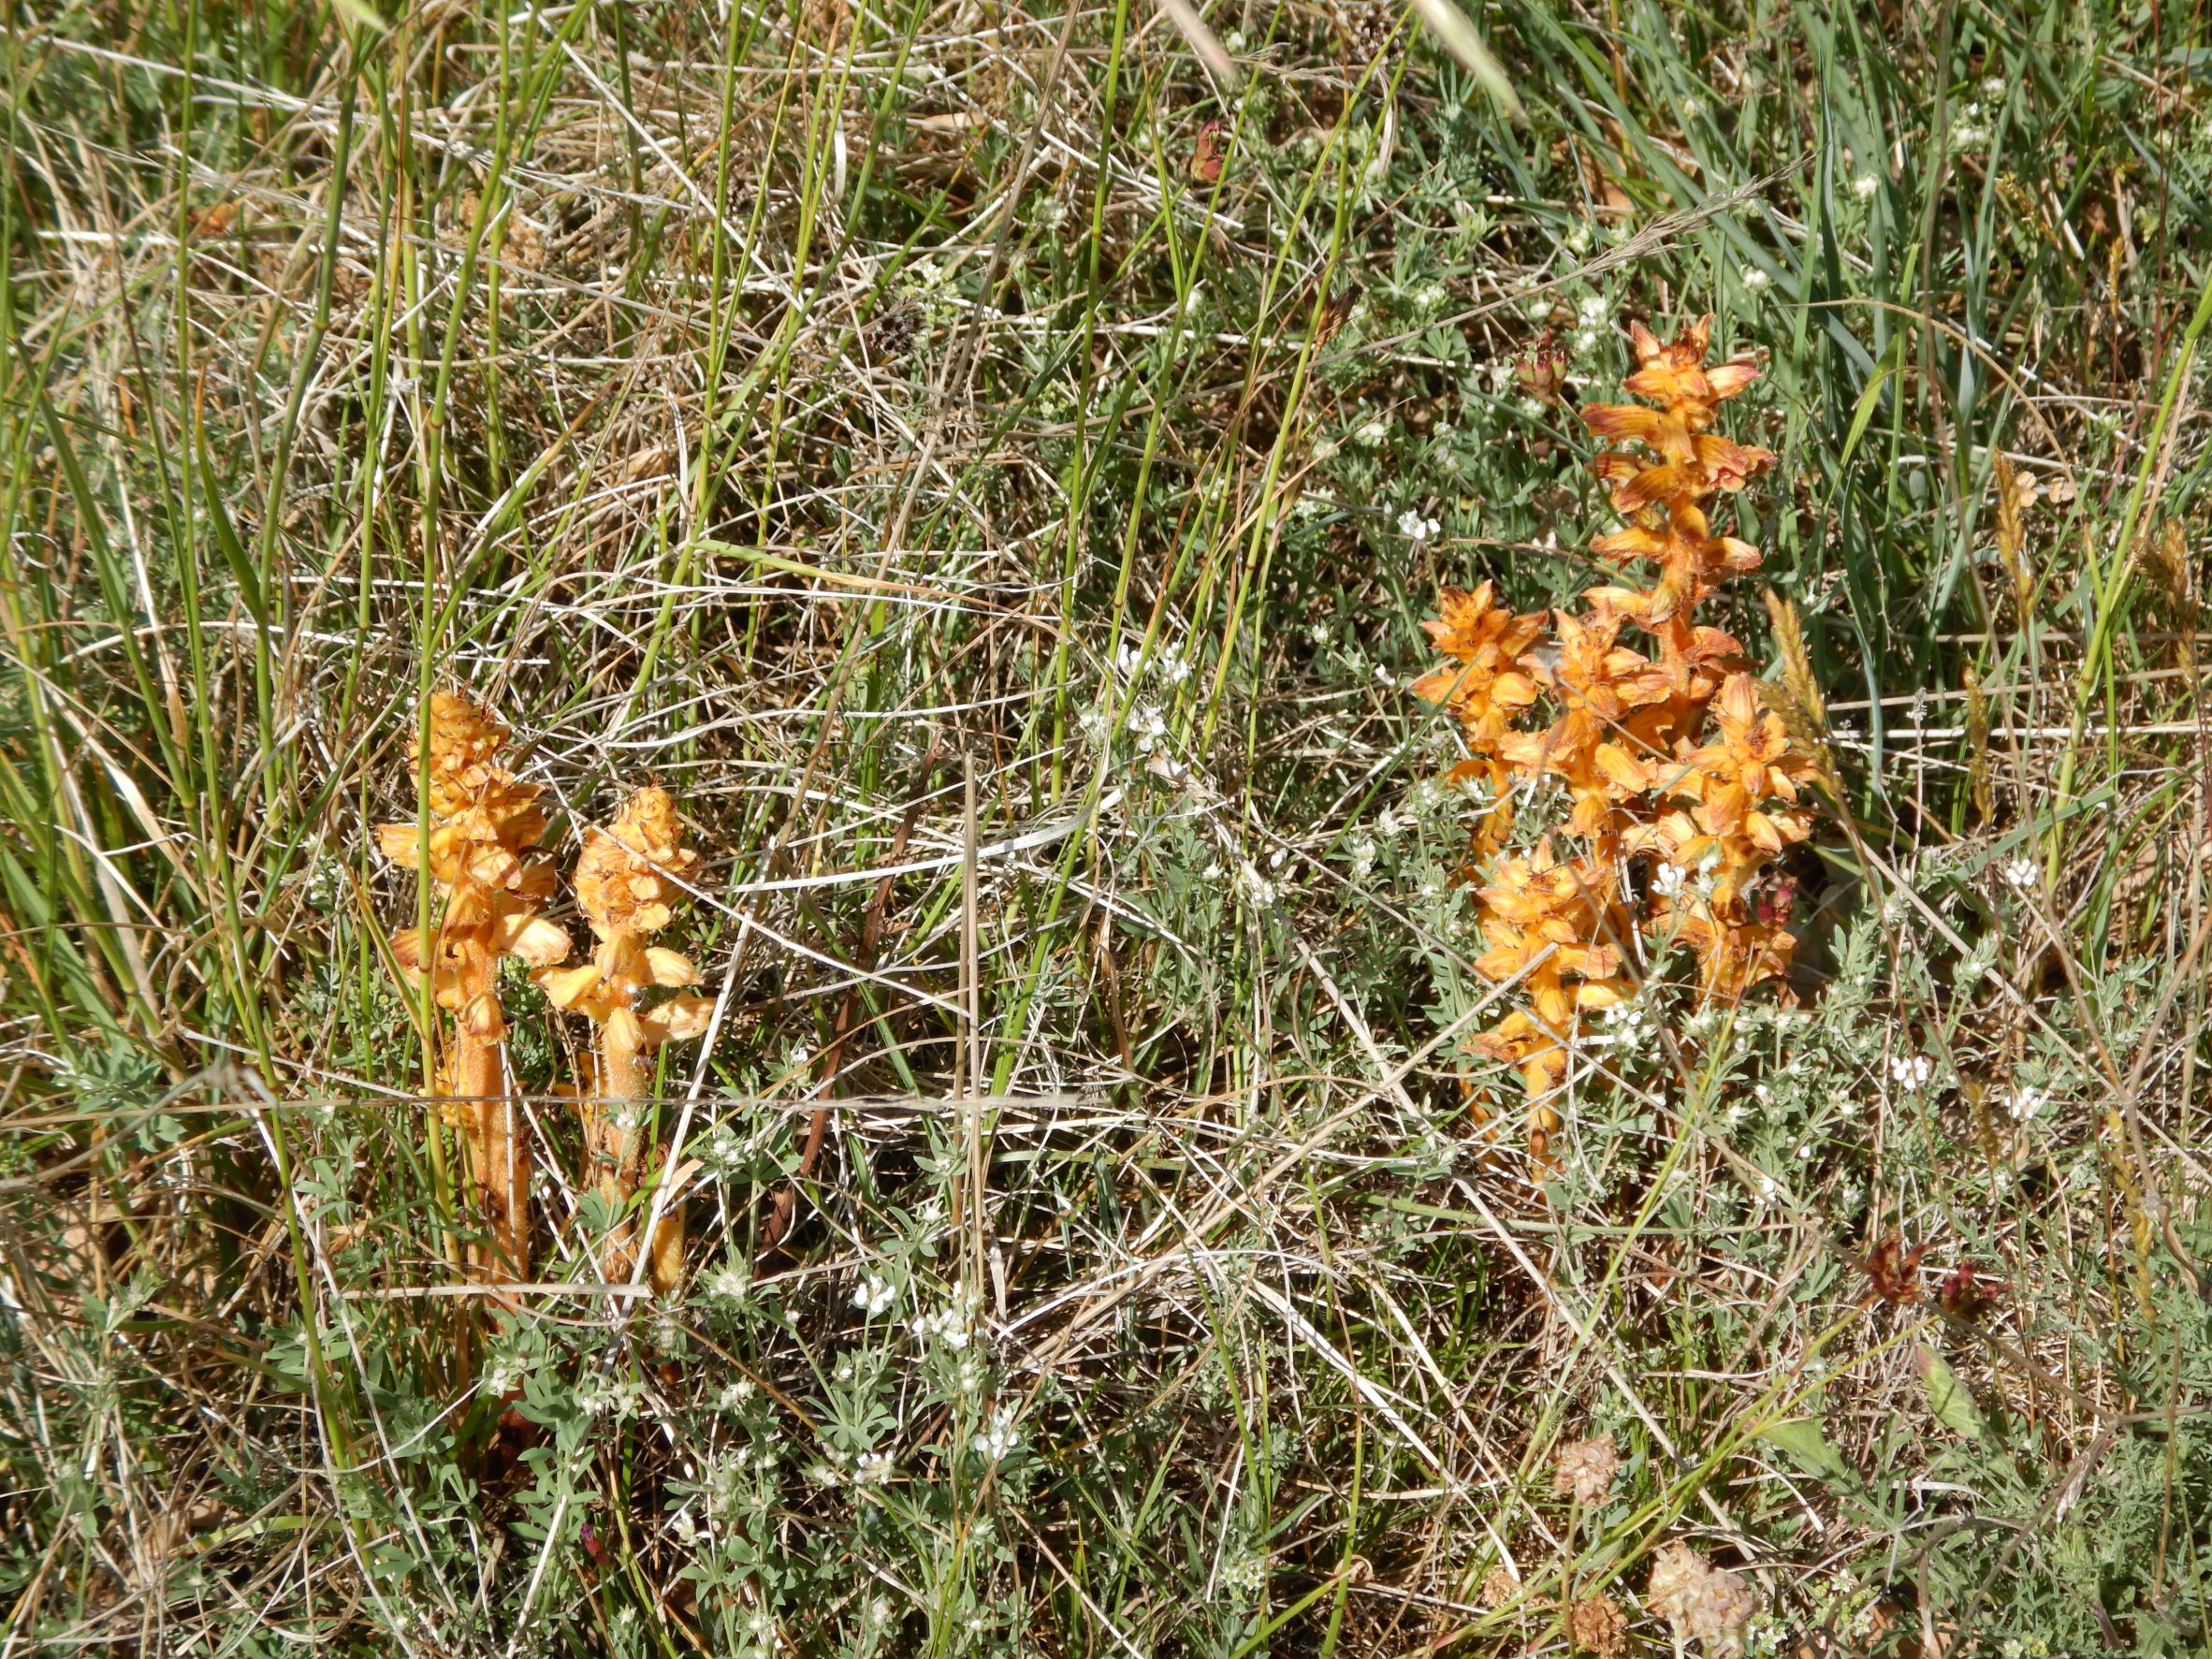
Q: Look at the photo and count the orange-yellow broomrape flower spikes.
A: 7